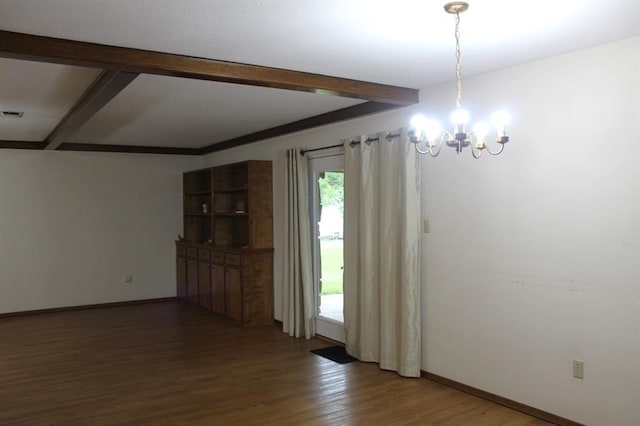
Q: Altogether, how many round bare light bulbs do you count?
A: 5